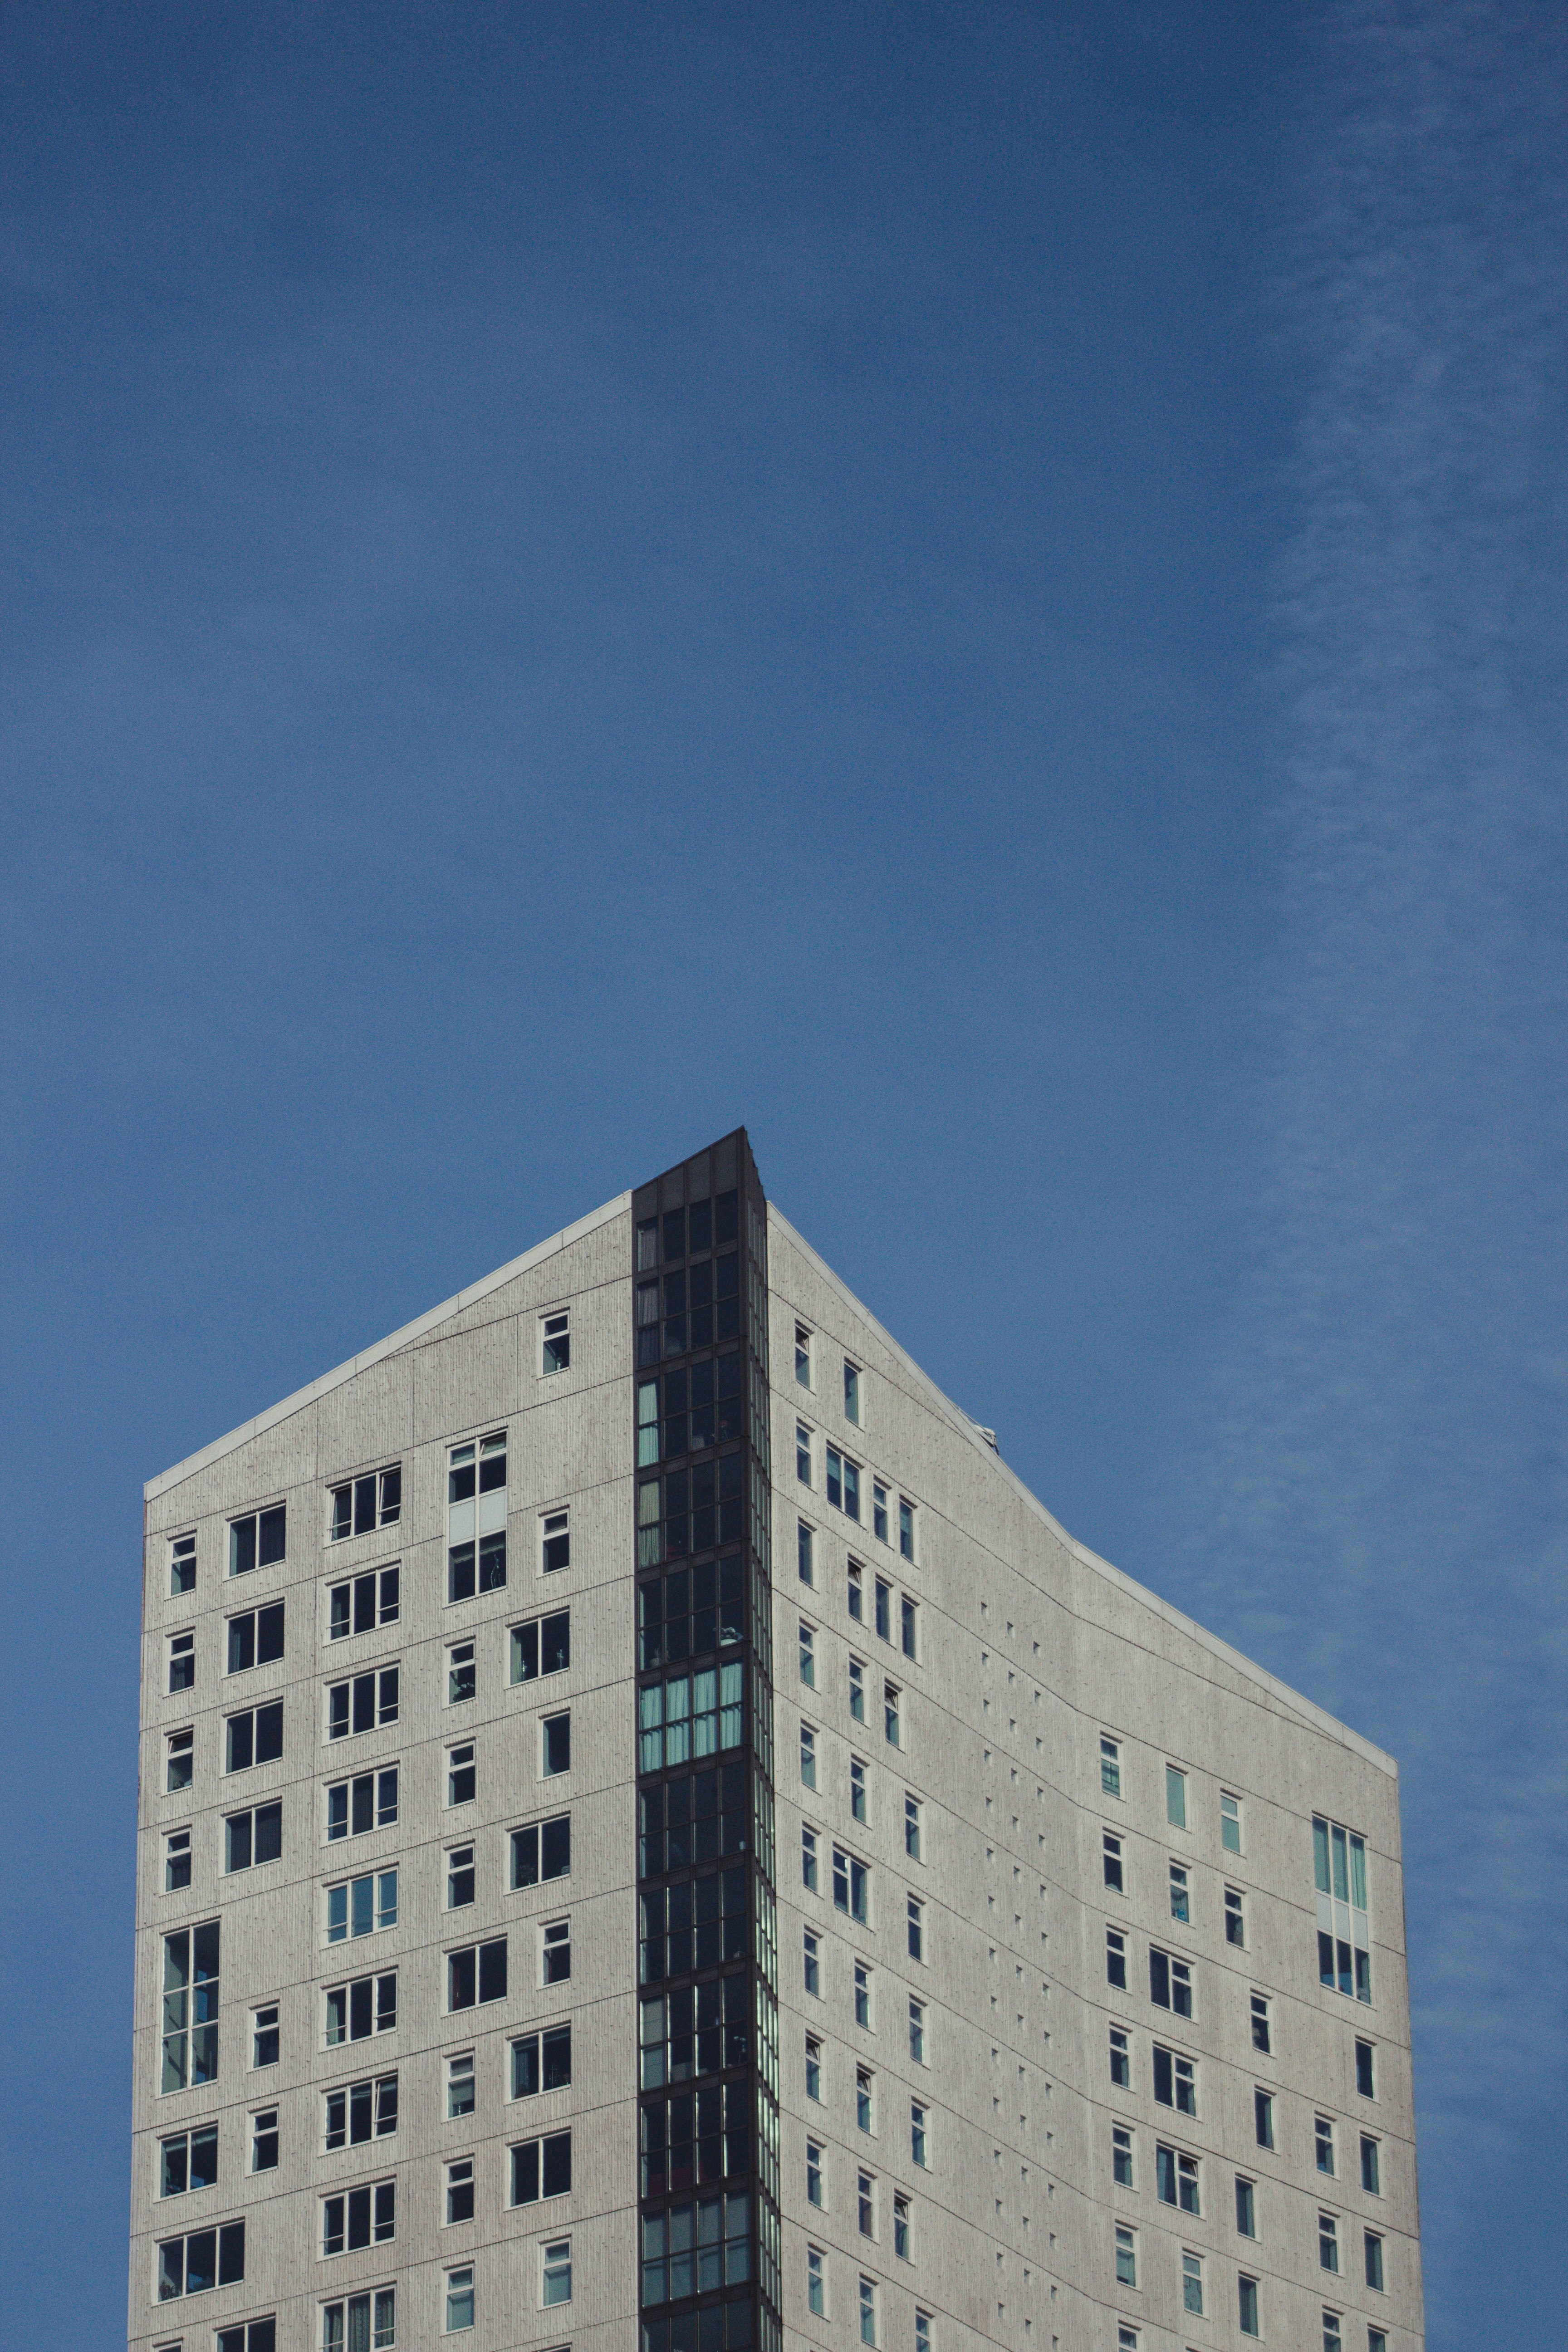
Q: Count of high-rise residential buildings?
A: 1